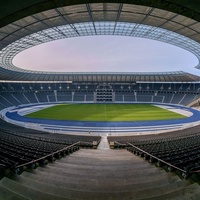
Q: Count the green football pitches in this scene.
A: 1